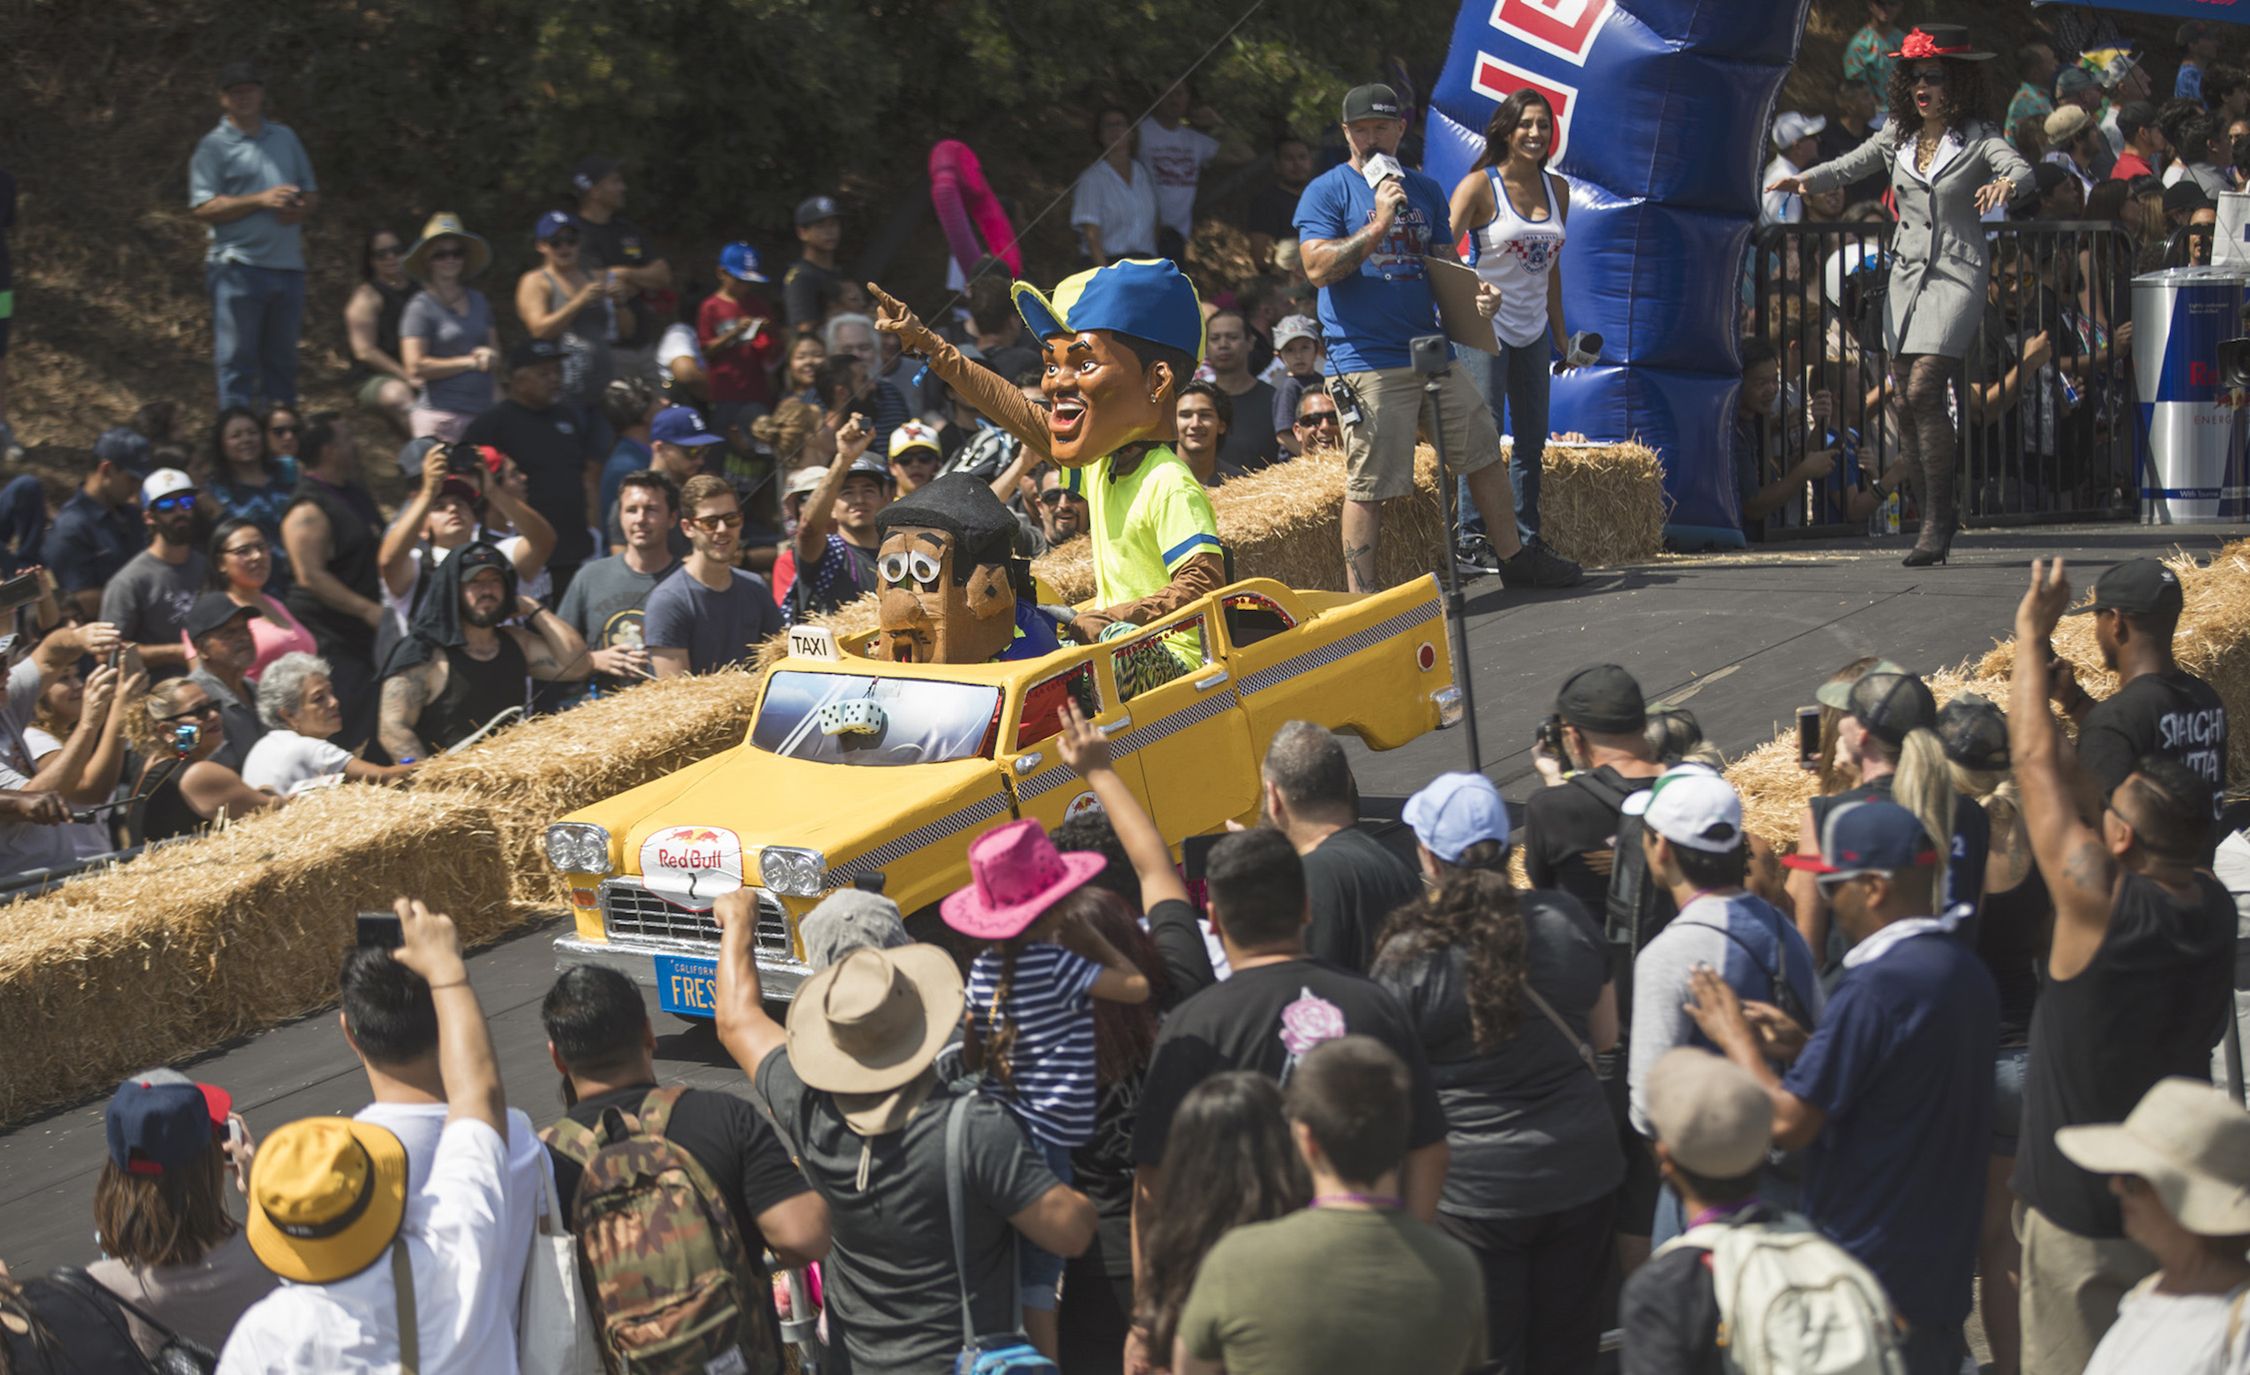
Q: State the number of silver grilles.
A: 1